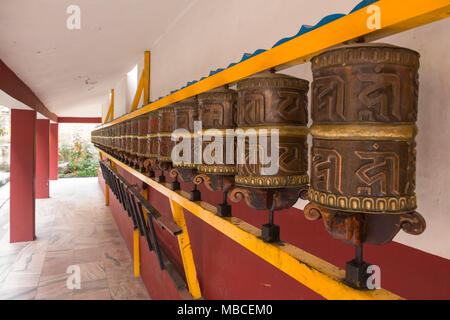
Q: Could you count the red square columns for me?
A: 3